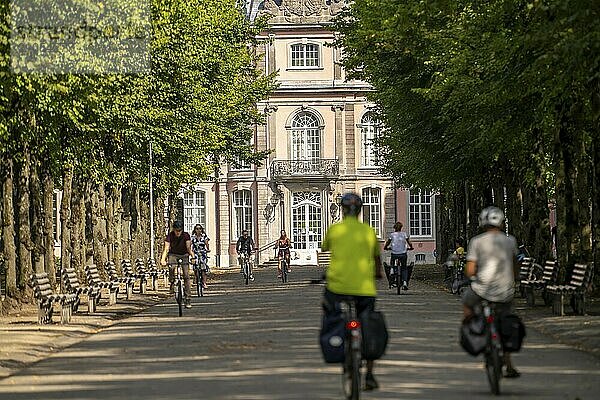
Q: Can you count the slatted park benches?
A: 10